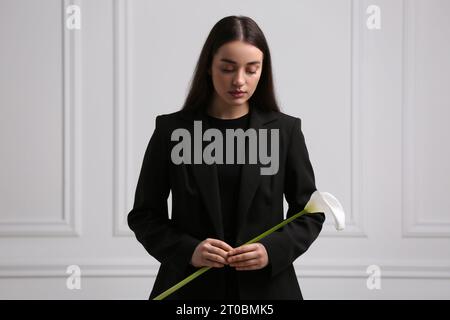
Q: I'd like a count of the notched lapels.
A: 2